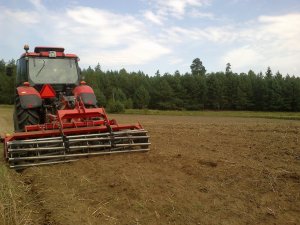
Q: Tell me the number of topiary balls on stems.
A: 0